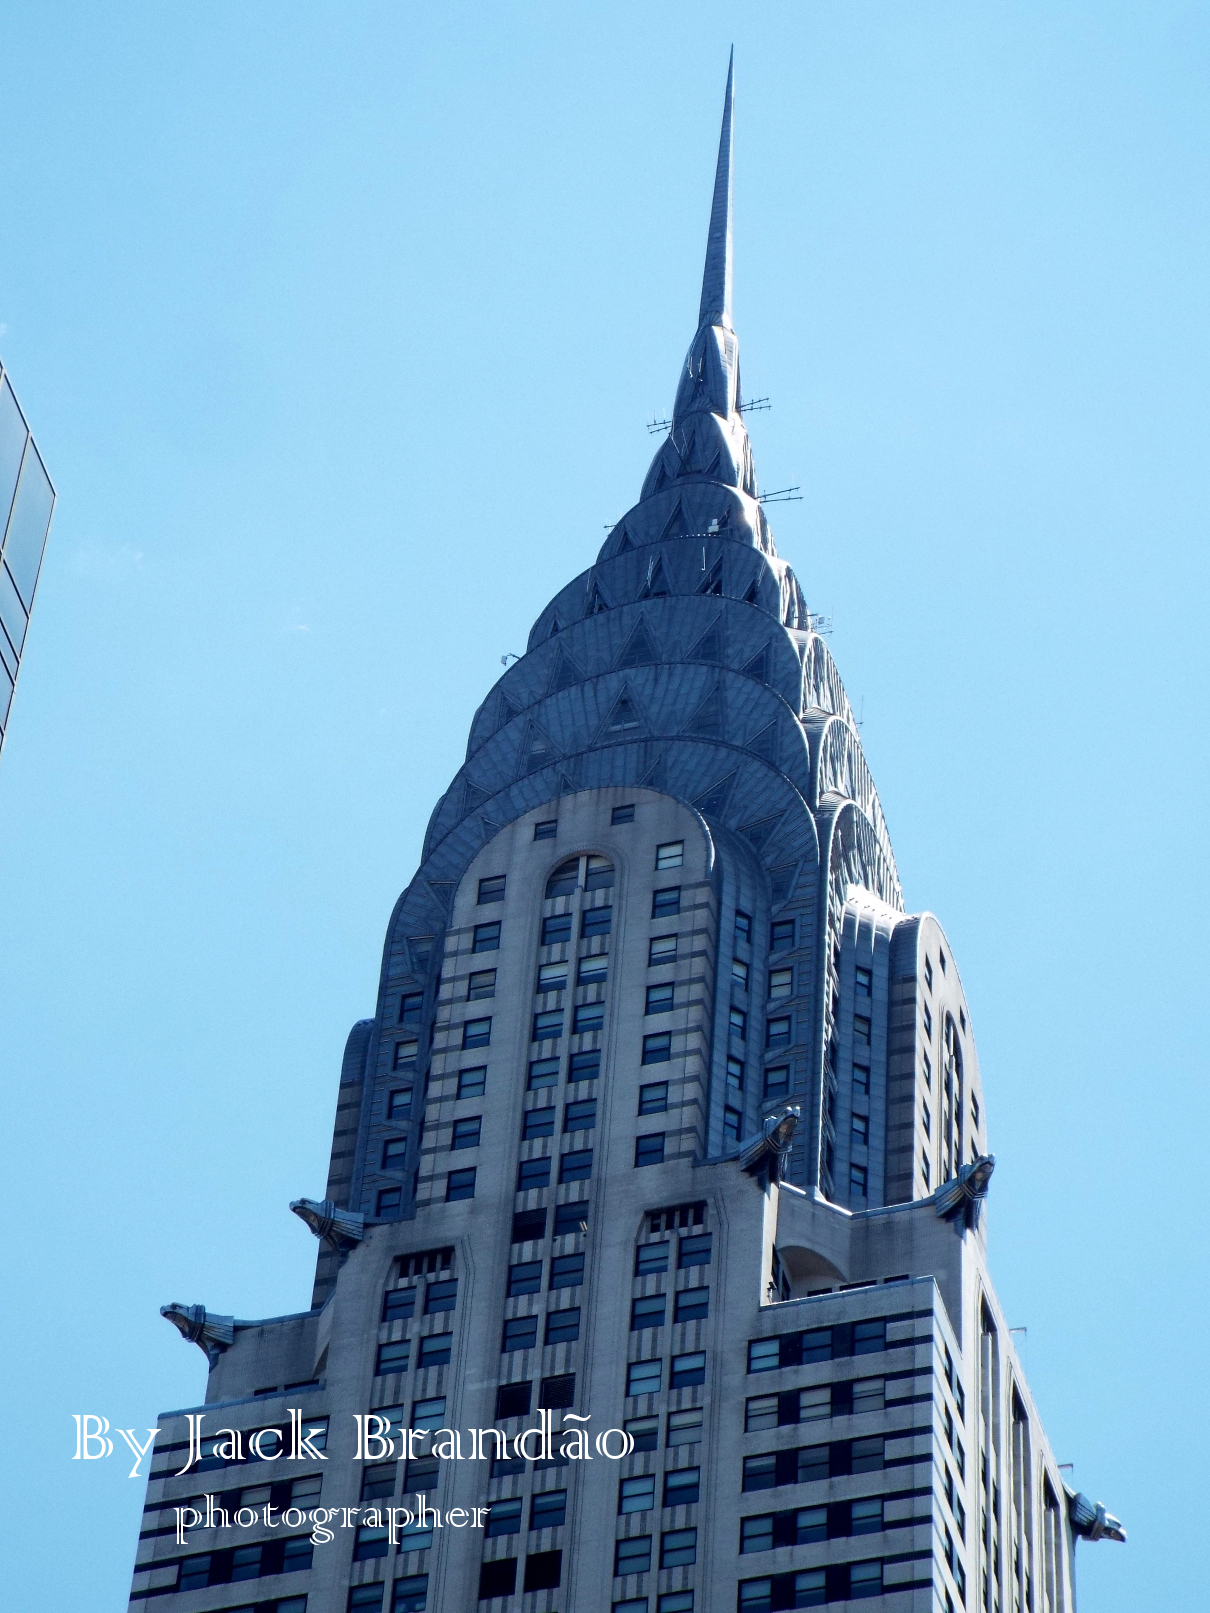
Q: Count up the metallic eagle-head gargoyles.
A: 5